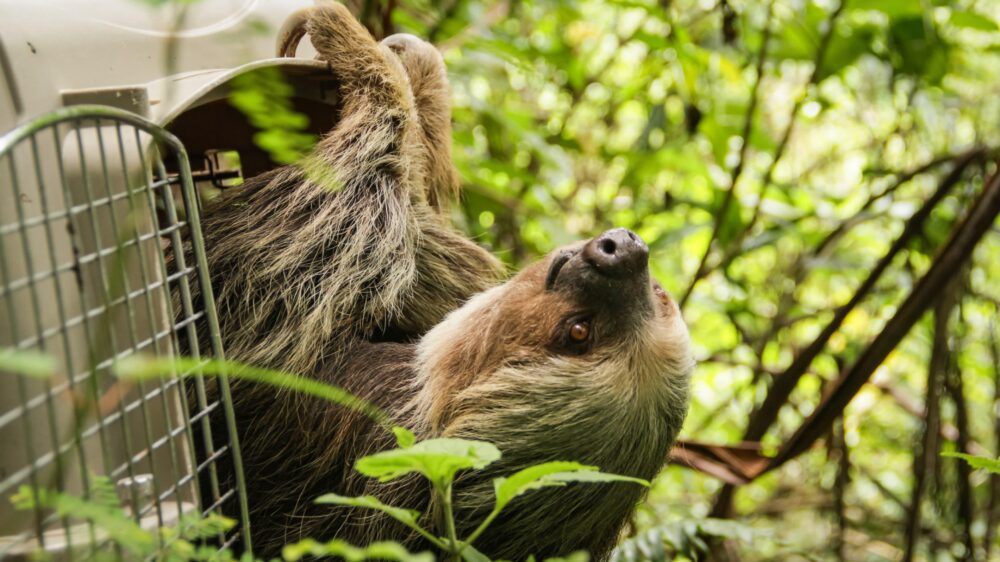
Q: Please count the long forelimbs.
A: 2